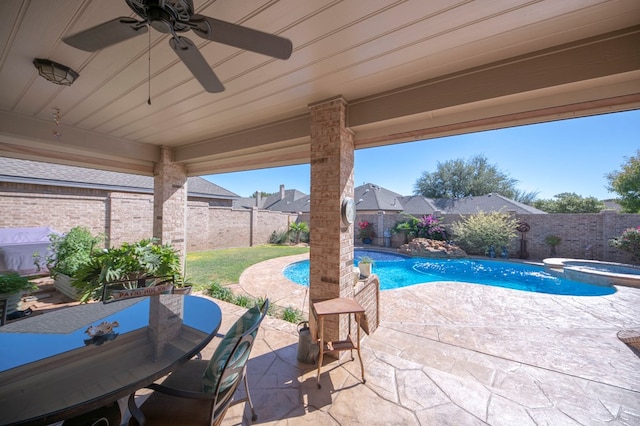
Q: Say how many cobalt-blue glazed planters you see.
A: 1